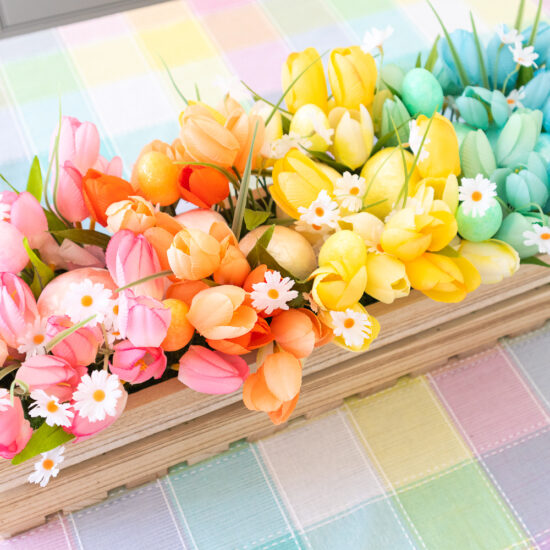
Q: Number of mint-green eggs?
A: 2